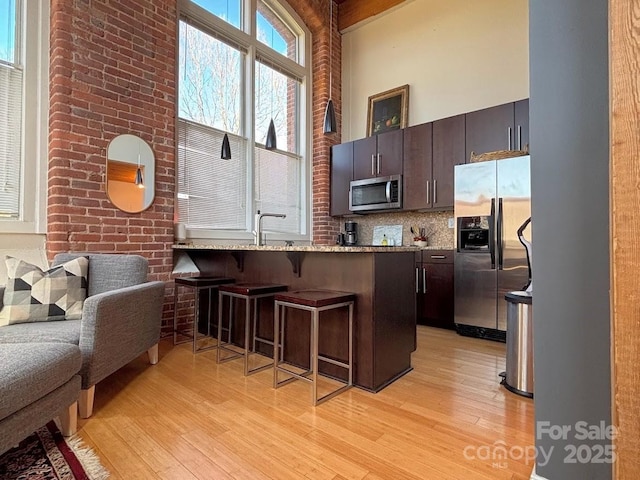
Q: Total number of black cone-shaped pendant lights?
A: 3